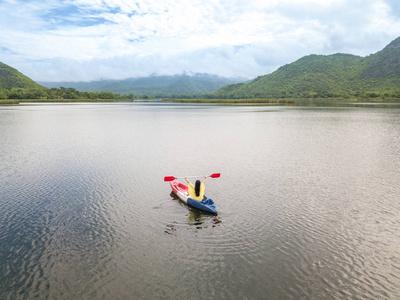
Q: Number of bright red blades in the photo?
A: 2